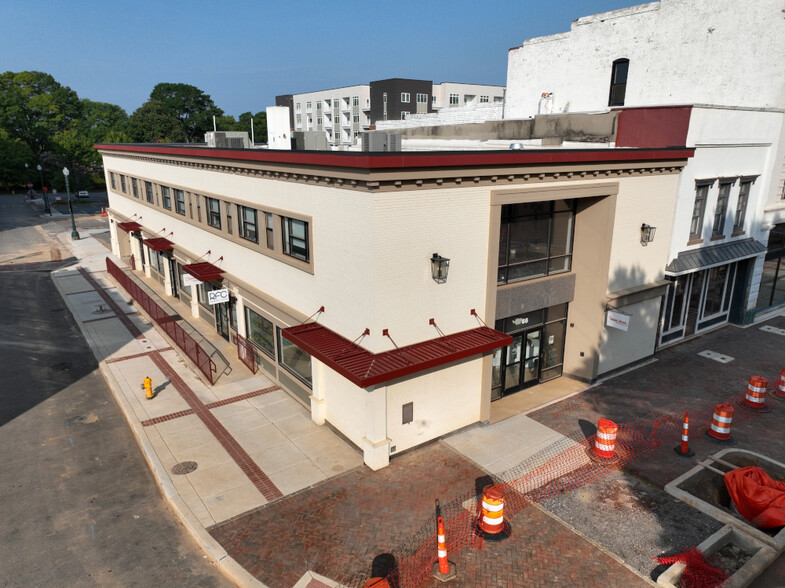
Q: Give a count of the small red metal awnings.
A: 3